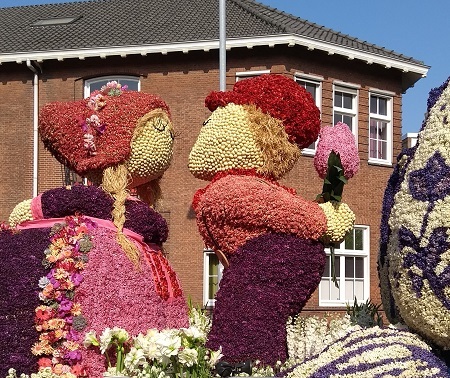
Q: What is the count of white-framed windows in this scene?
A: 7